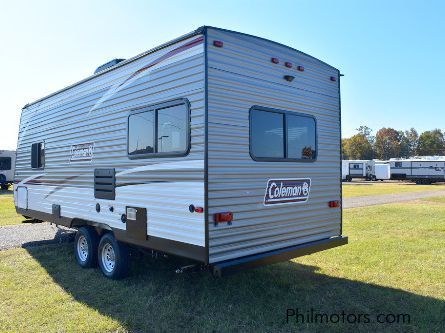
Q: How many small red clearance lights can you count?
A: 5